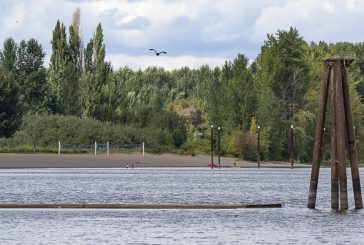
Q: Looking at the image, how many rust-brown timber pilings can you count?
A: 4